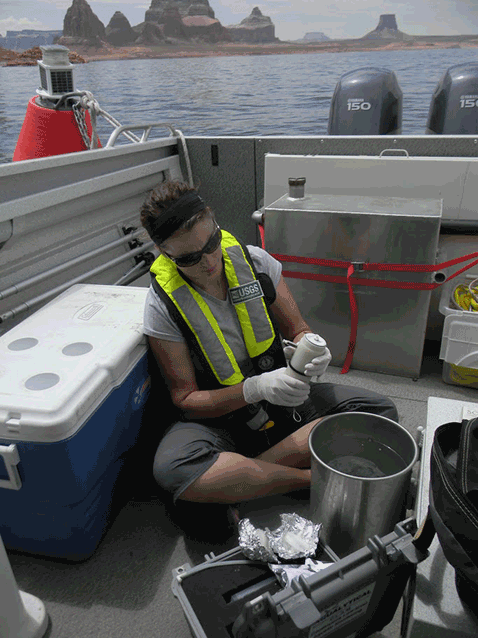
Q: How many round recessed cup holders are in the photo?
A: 3